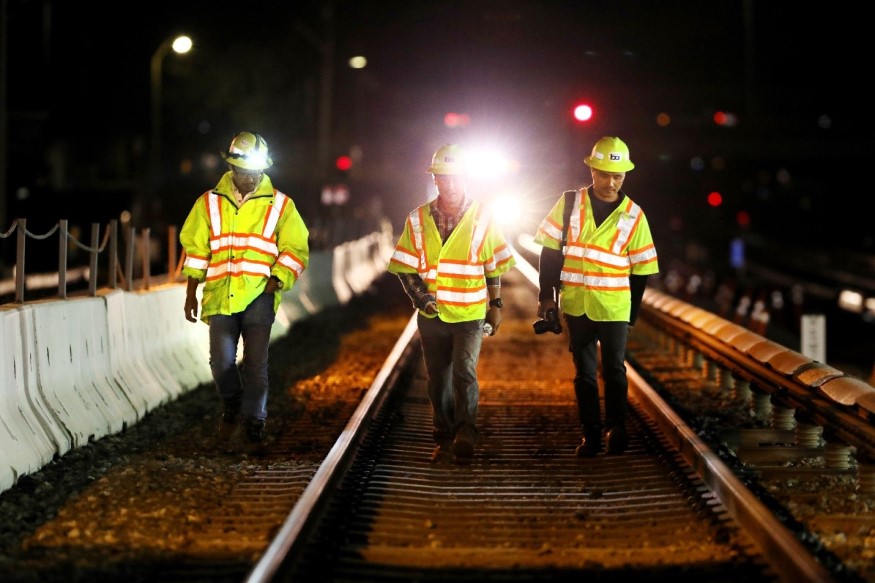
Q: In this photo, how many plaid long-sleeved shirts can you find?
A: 1